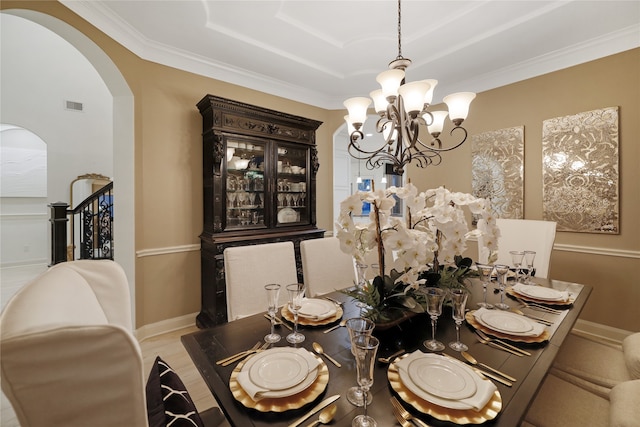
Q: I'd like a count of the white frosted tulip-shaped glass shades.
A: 9